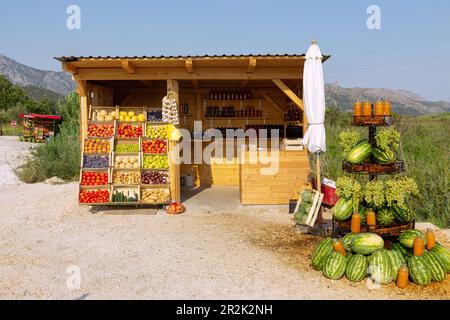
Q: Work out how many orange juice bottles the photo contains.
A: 10